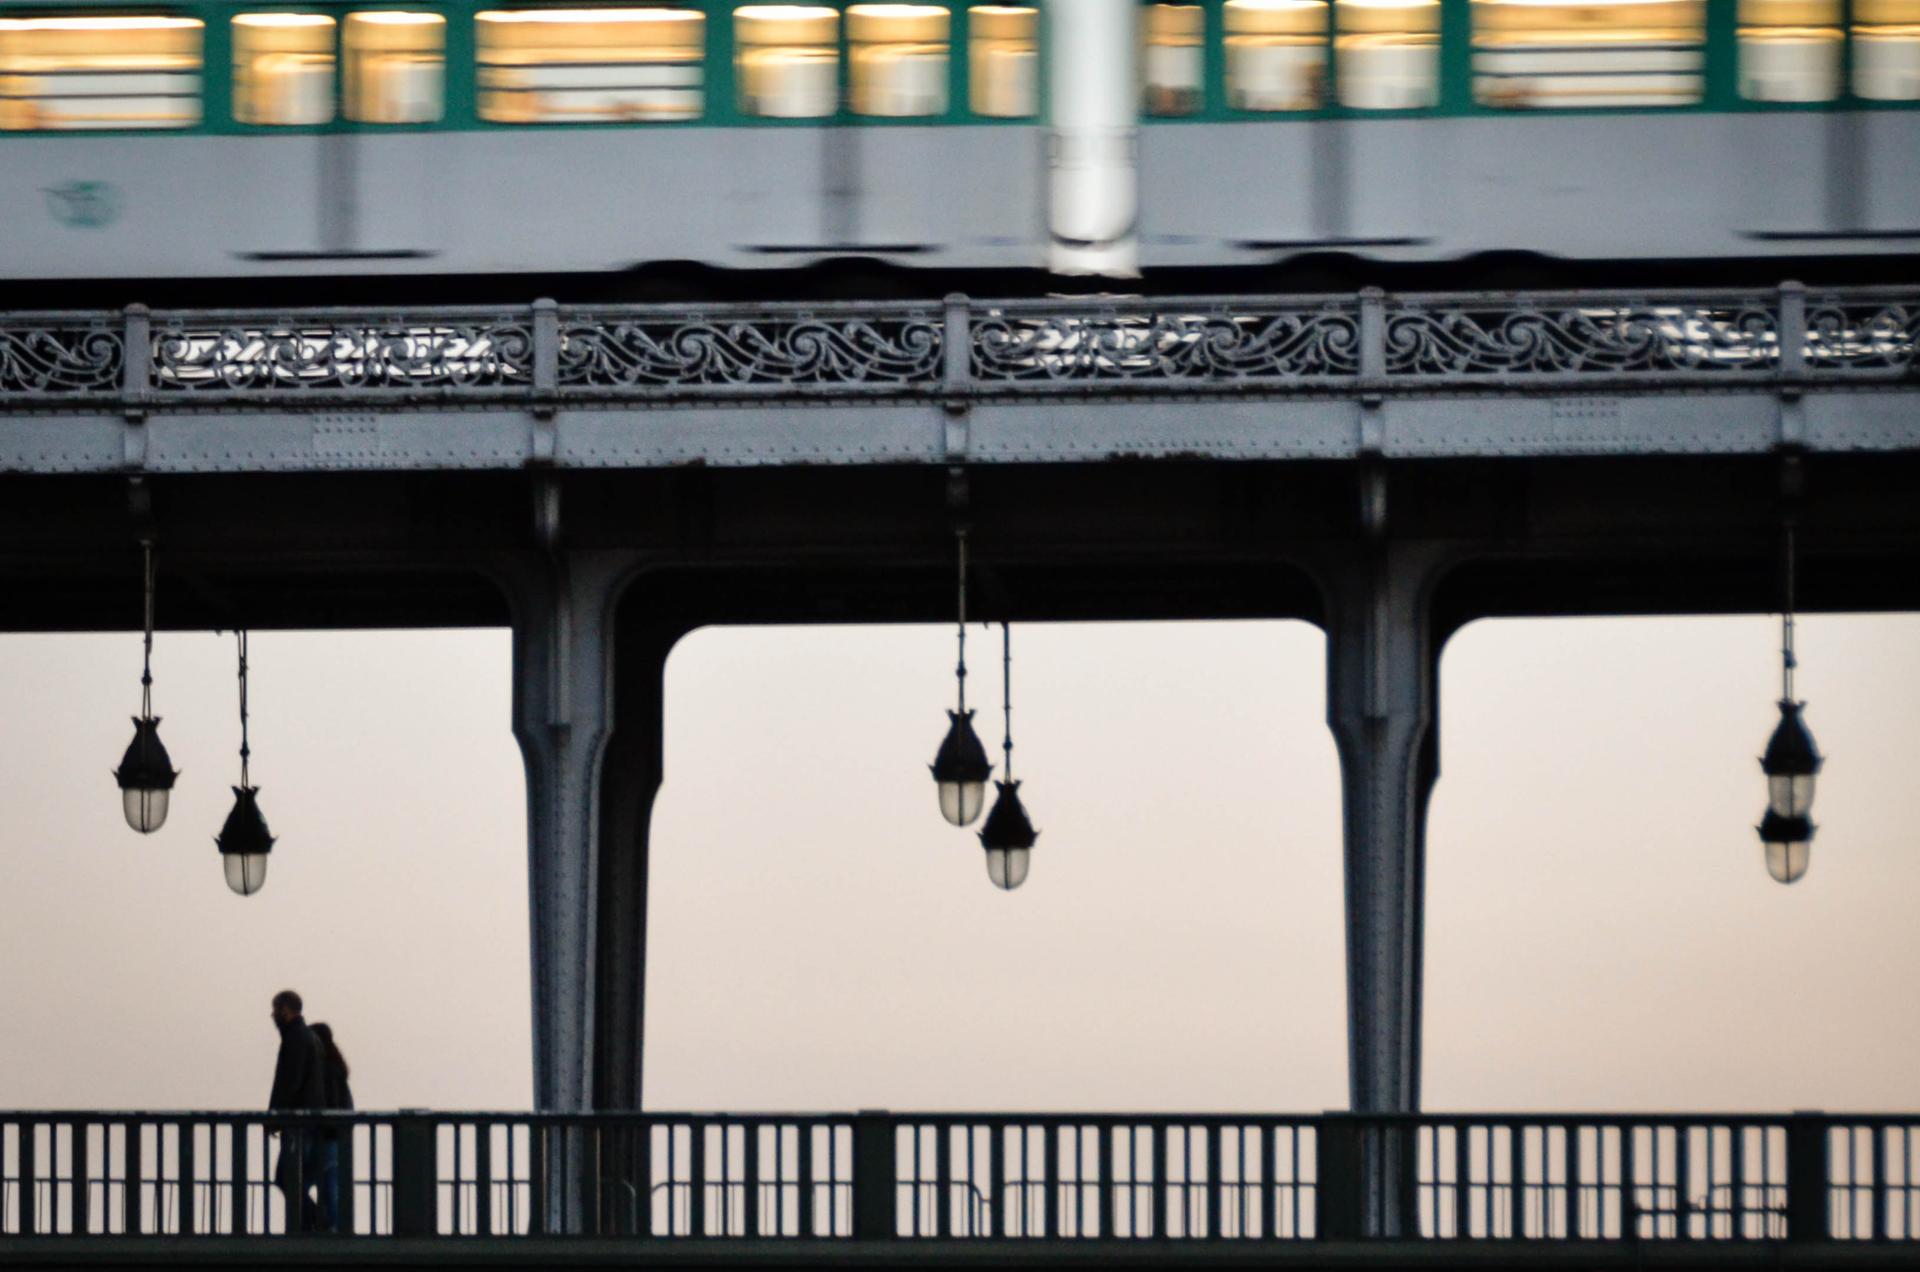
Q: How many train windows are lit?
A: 13